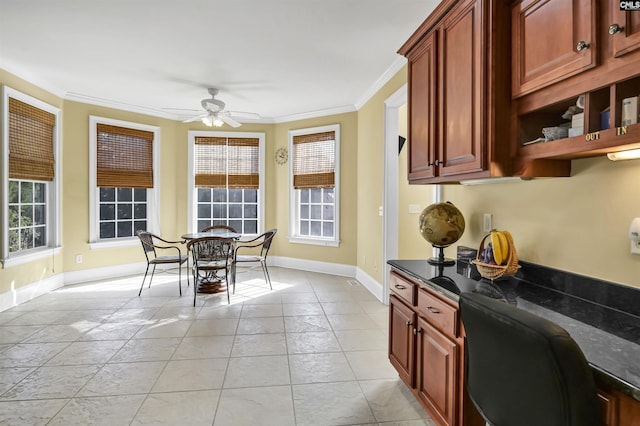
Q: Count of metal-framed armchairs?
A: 4